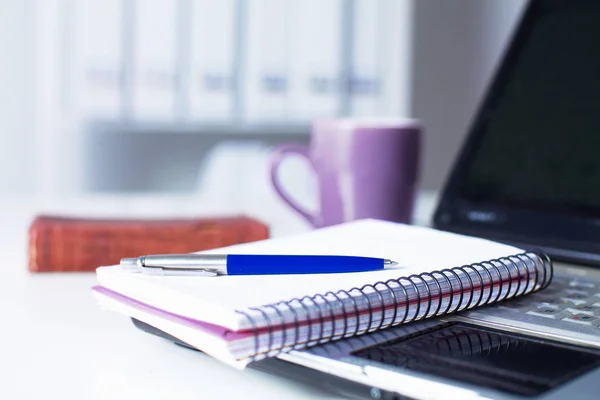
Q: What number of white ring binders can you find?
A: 6